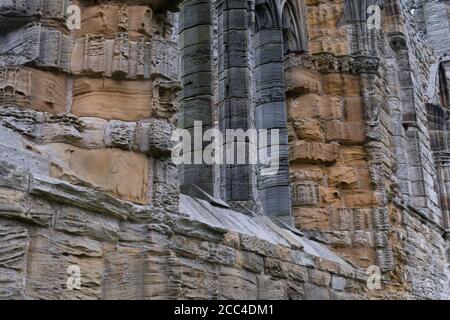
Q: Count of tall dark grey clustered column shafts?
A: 3